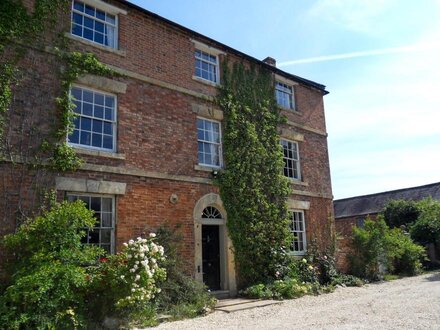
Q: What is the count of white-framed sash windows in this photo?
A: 8